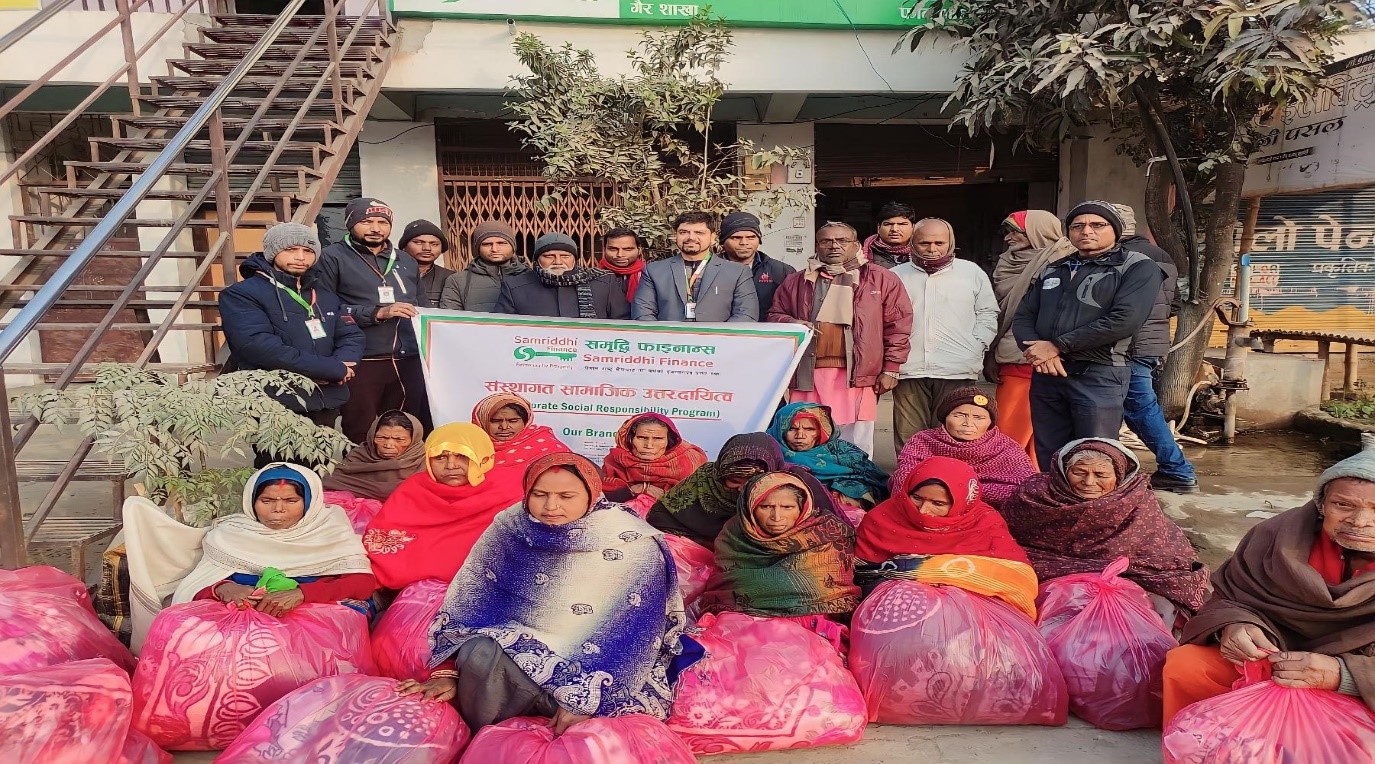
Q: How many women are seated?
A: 12